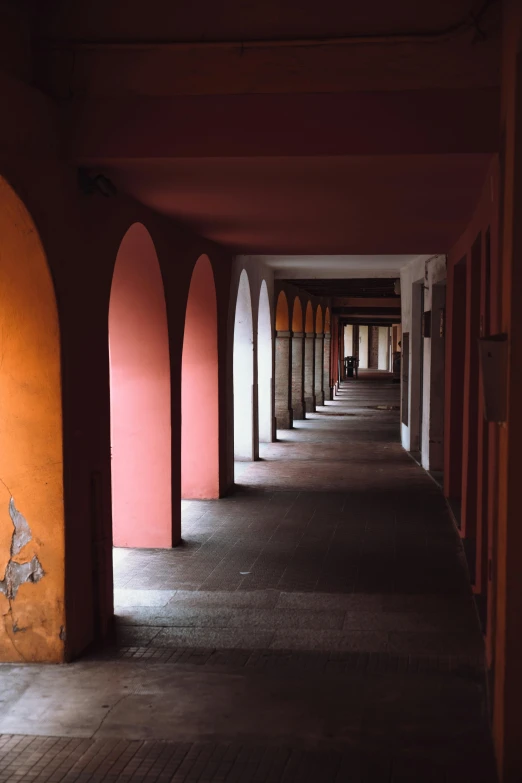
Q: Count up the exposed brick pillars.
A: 5